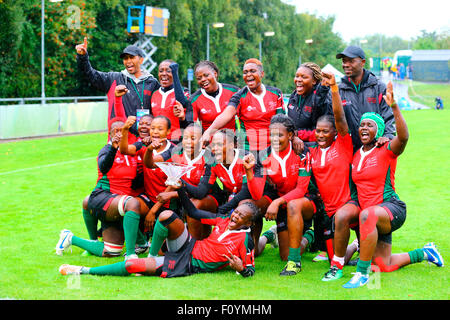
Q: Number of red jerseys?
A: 12